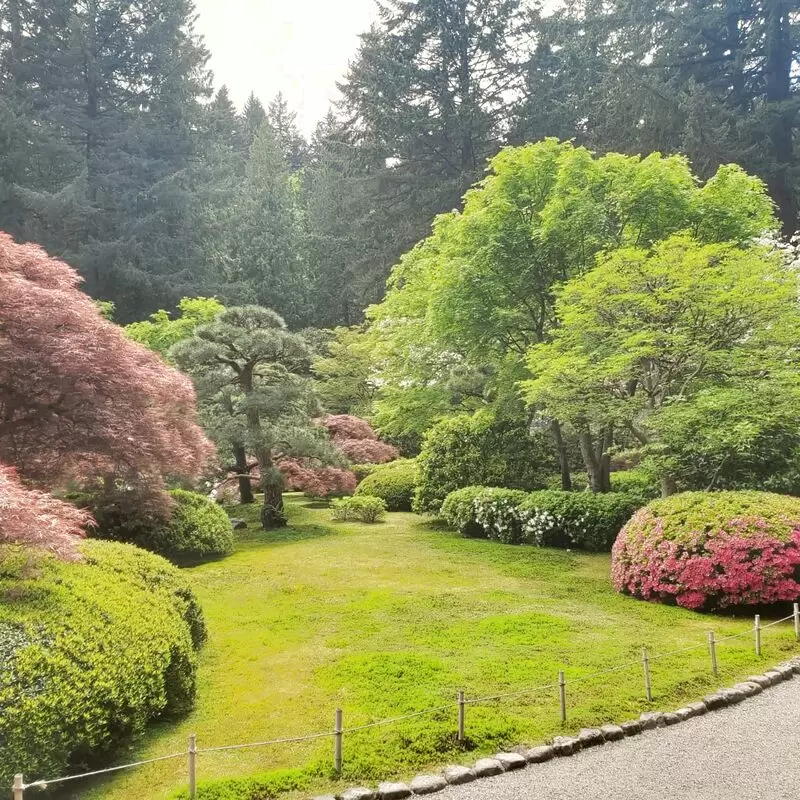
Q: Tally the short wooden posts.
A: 9